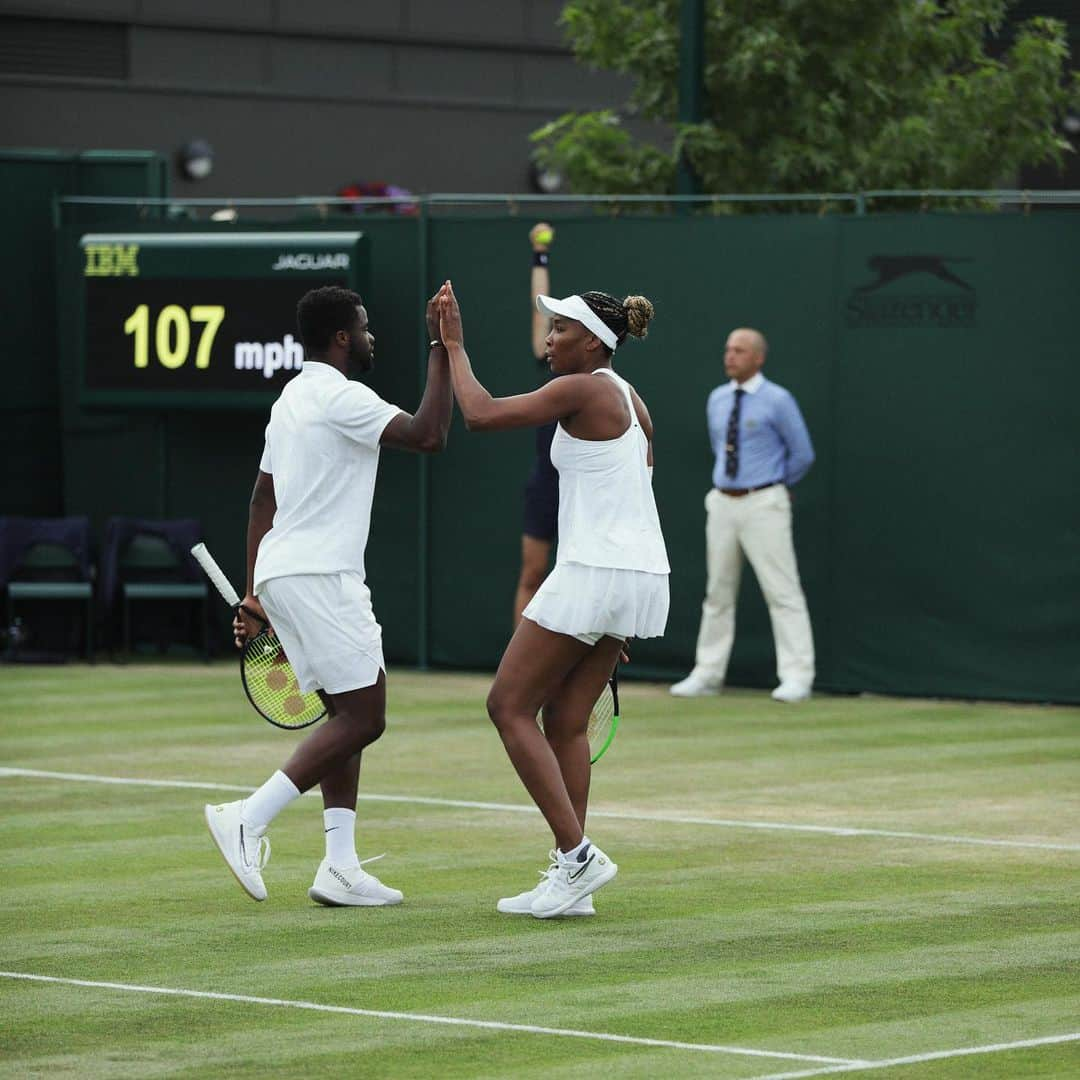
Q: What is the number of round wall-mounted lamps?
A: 2